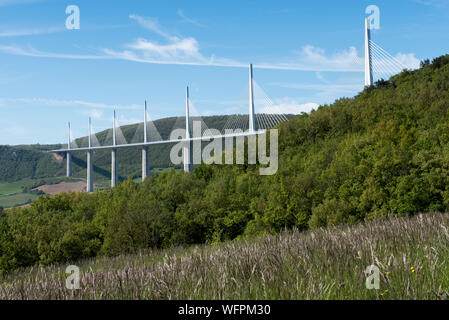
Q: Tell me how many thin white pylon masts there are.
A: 7